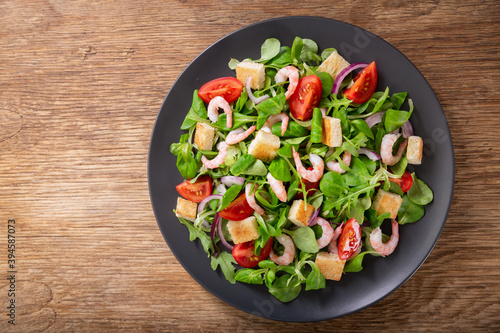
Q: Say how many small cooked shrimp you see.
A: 14